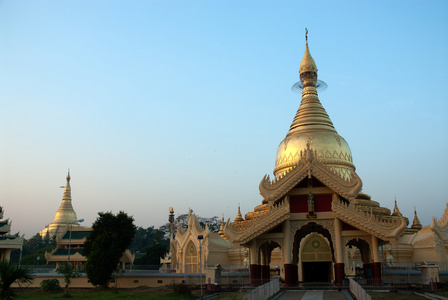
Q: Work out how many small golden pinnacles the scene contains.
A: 4